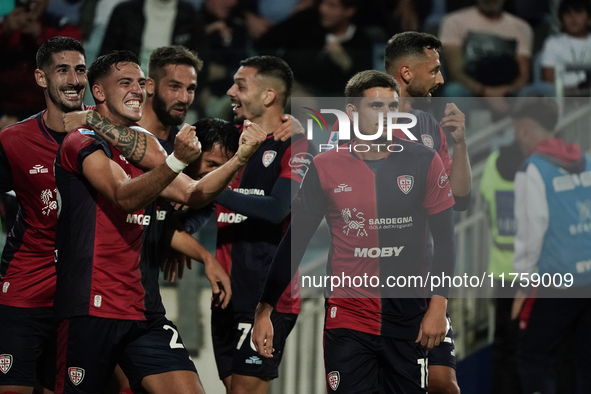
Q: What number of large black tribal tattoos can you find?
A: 1